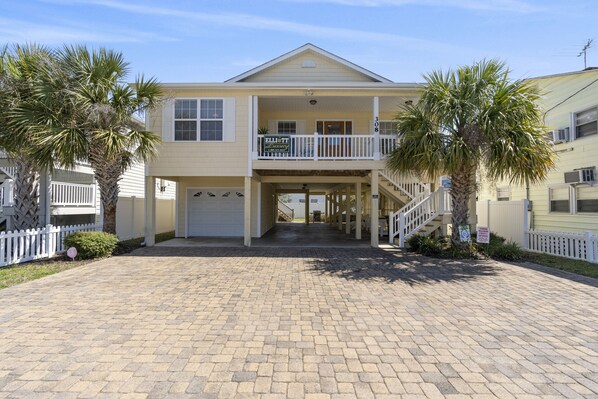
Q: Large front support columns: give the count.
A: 3